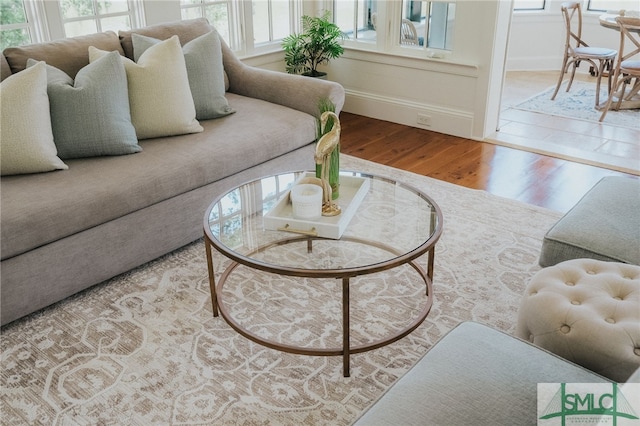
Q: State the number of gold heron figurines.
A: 1